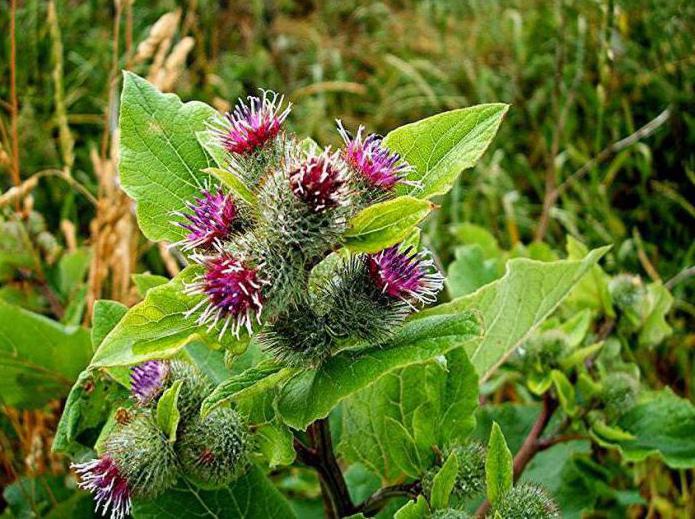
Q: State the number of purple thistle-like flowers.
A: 8